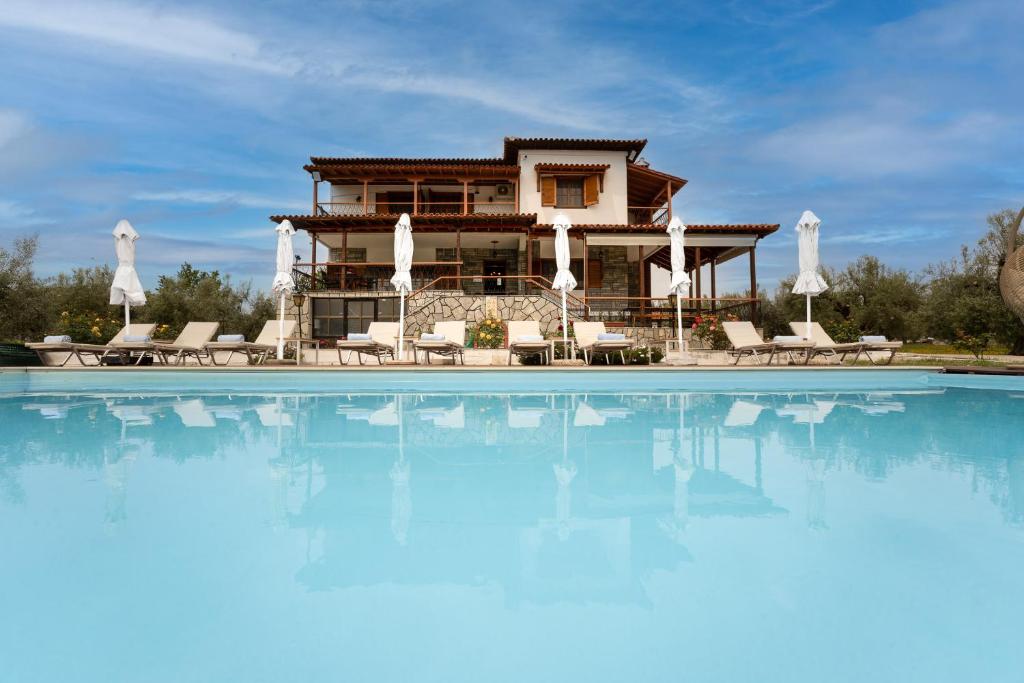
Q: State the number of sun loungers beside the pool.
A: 9